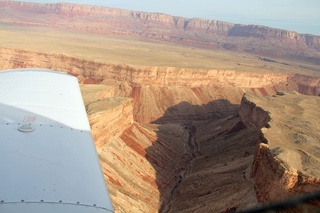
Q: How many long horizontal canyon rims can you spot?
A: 2